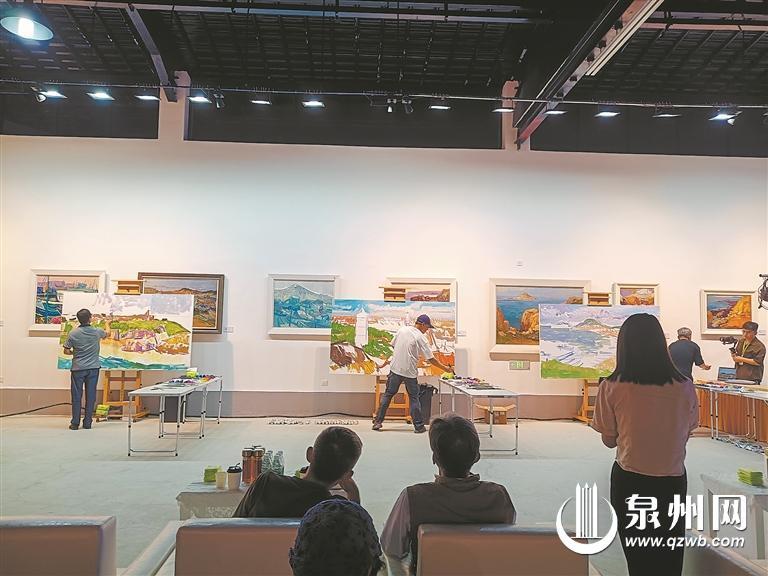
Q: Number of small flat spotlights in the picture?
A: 12